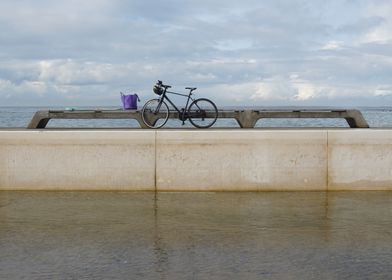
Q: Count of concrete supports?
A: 4